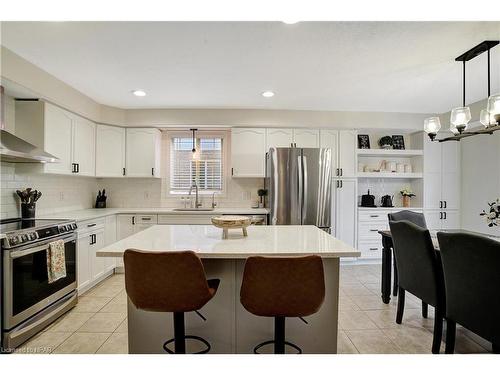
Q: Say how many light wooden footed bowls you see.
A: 1